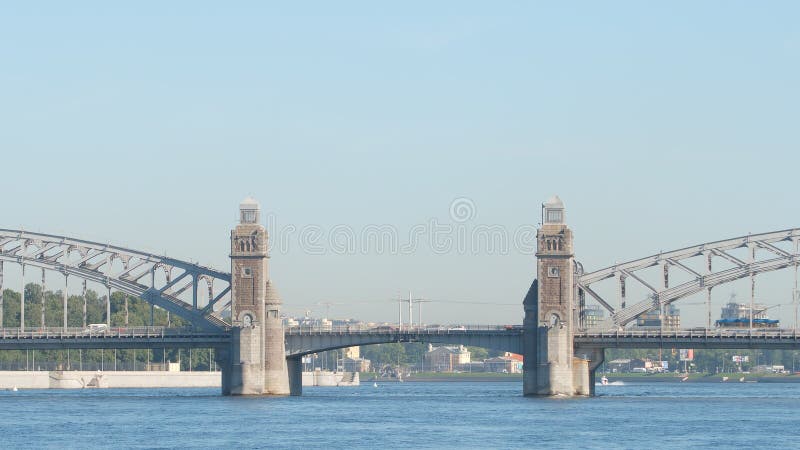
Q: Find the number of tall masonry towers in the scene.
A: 2